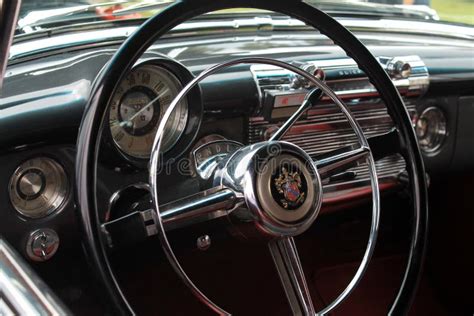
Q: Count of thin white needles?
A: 1